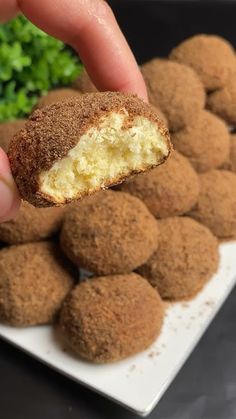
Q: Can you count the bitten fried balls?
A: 1